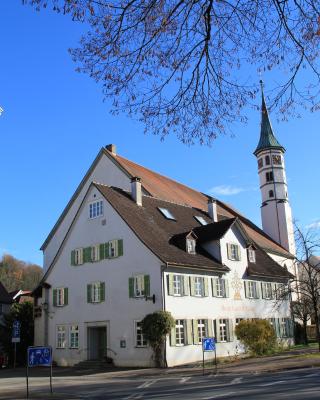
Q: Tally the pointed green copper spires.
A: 1